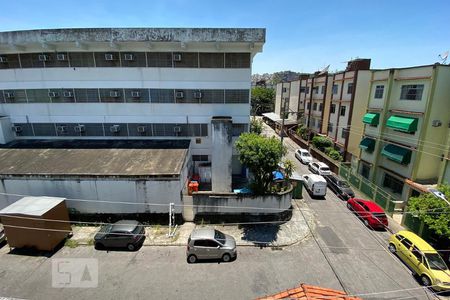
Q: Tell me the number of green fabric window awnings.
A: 4